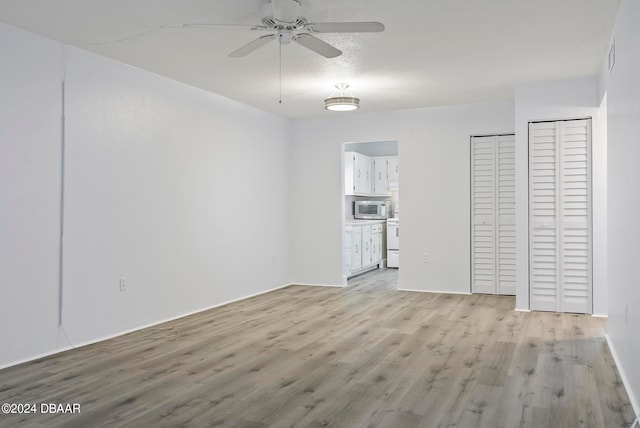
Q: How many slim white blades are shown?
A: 5